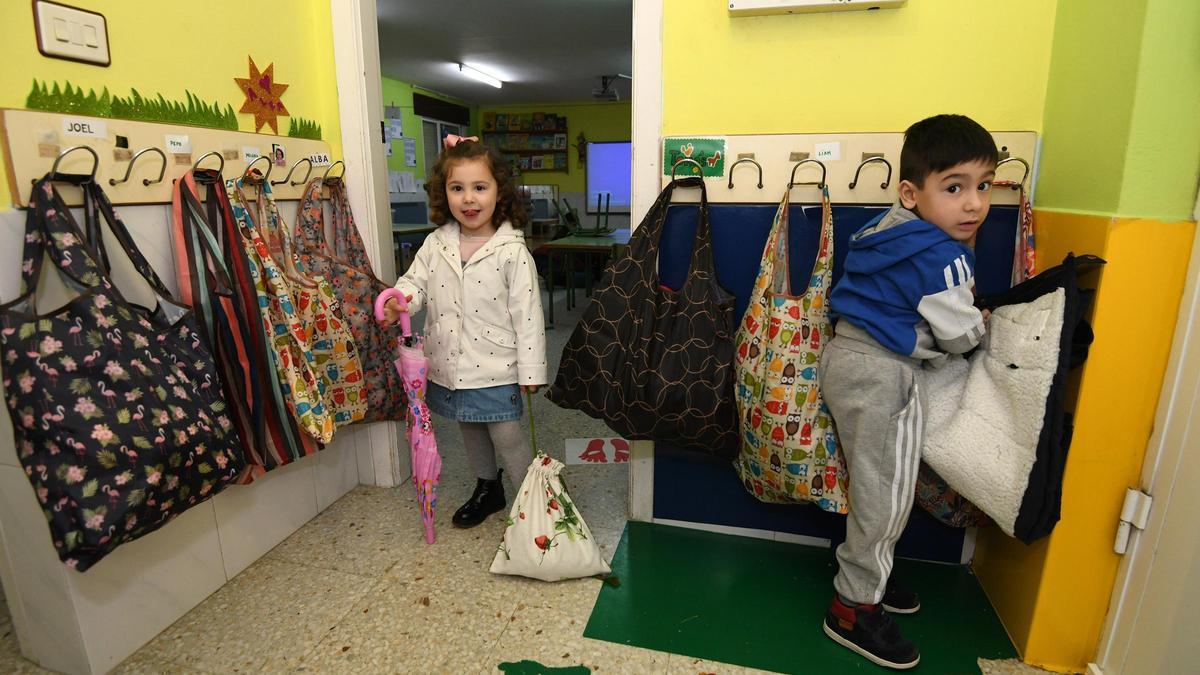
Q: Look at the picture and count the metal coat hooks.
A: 11